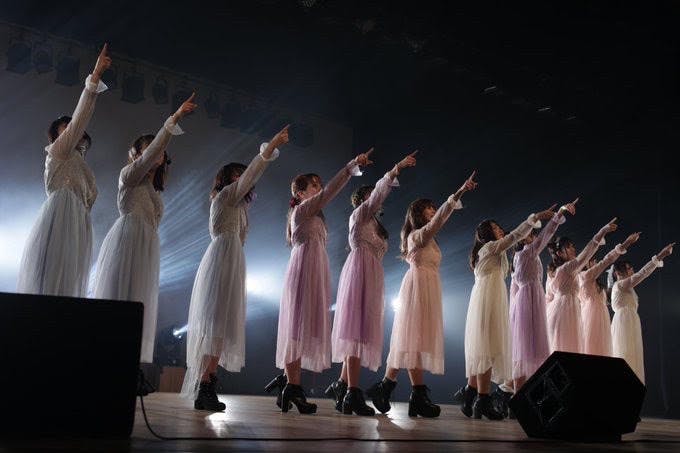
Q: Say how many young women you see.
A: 11